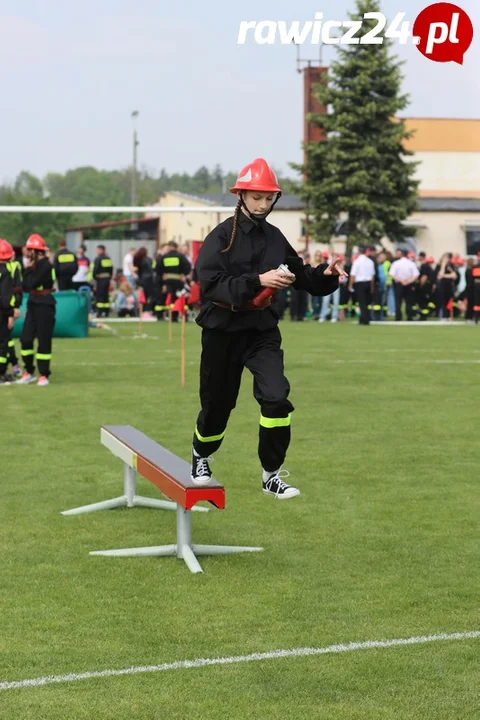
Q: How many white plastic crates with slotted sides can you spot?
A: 0